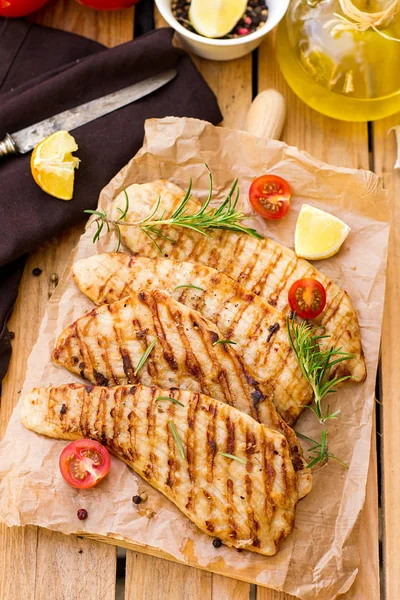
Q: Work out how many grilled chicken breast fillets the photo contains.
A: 4